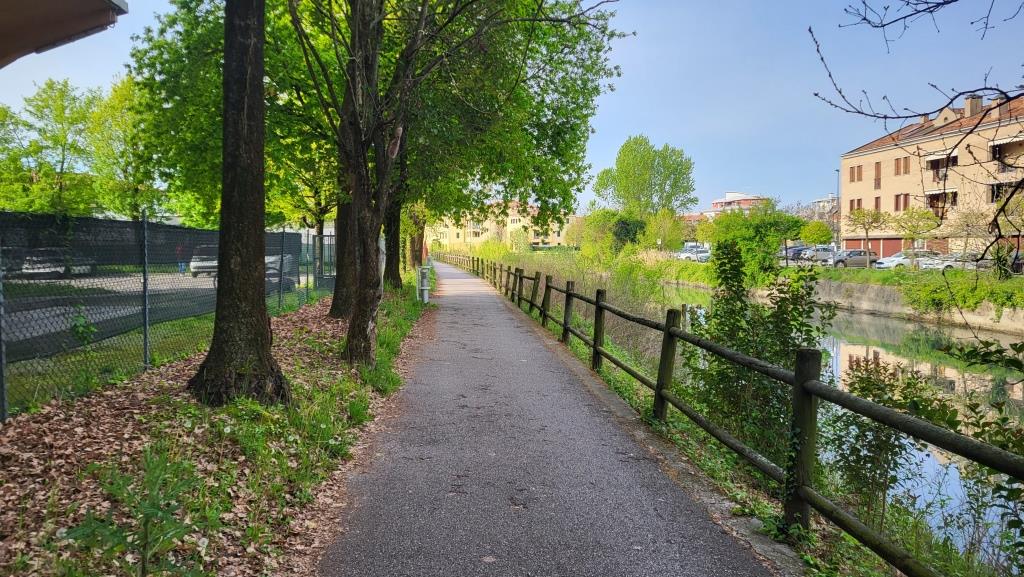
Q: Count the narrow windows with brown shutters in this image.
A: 10